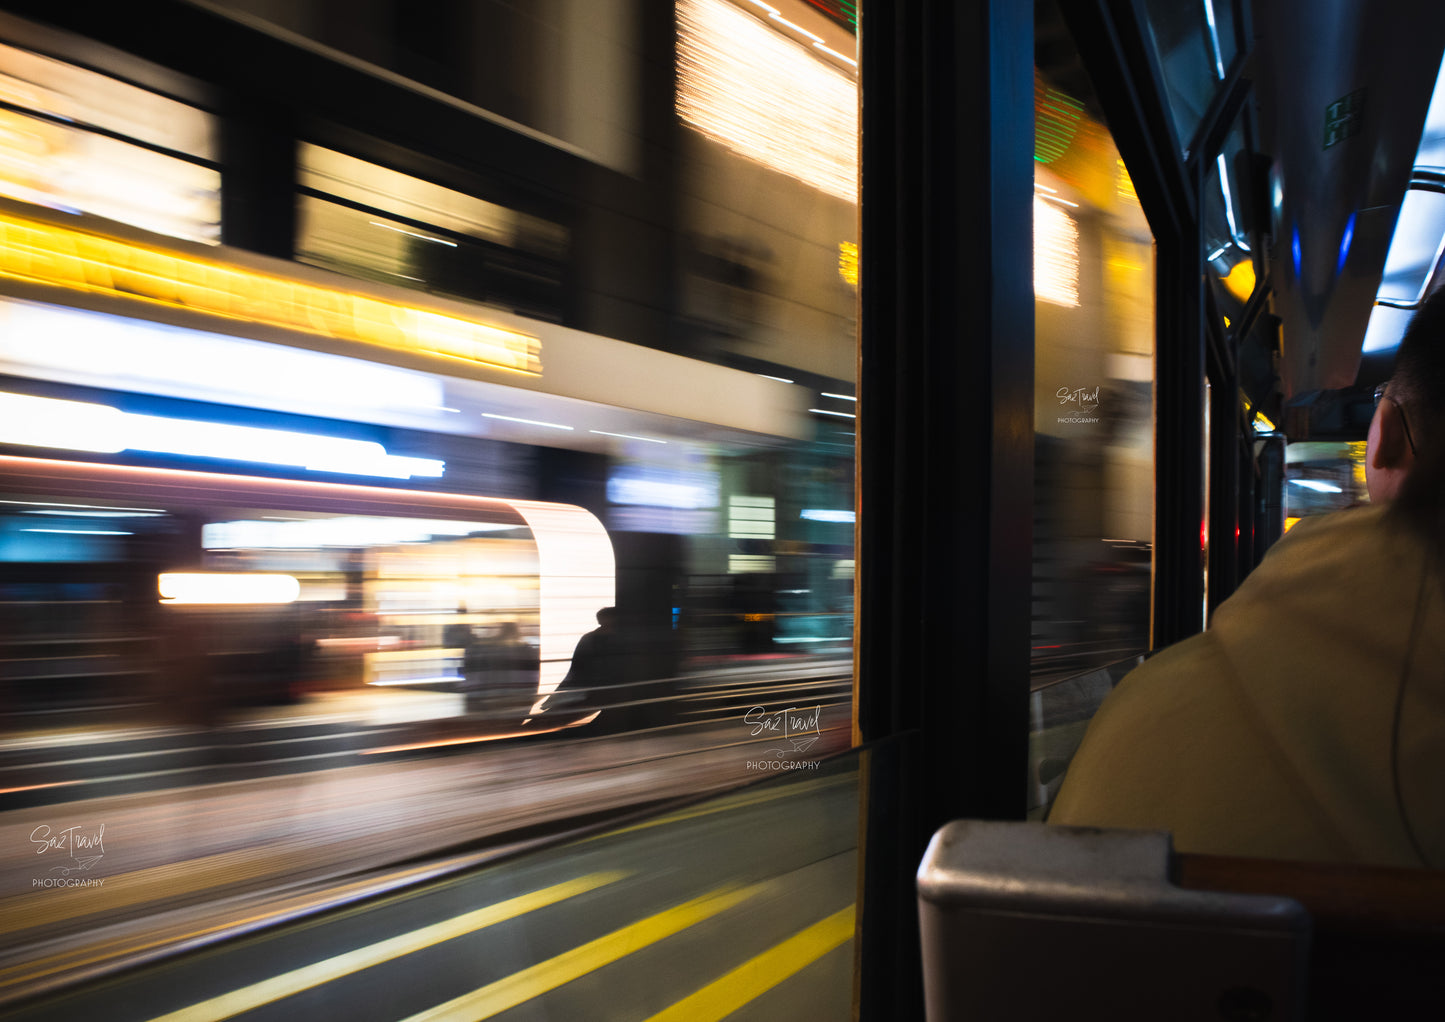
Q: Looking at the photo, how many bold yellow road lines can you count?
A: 3